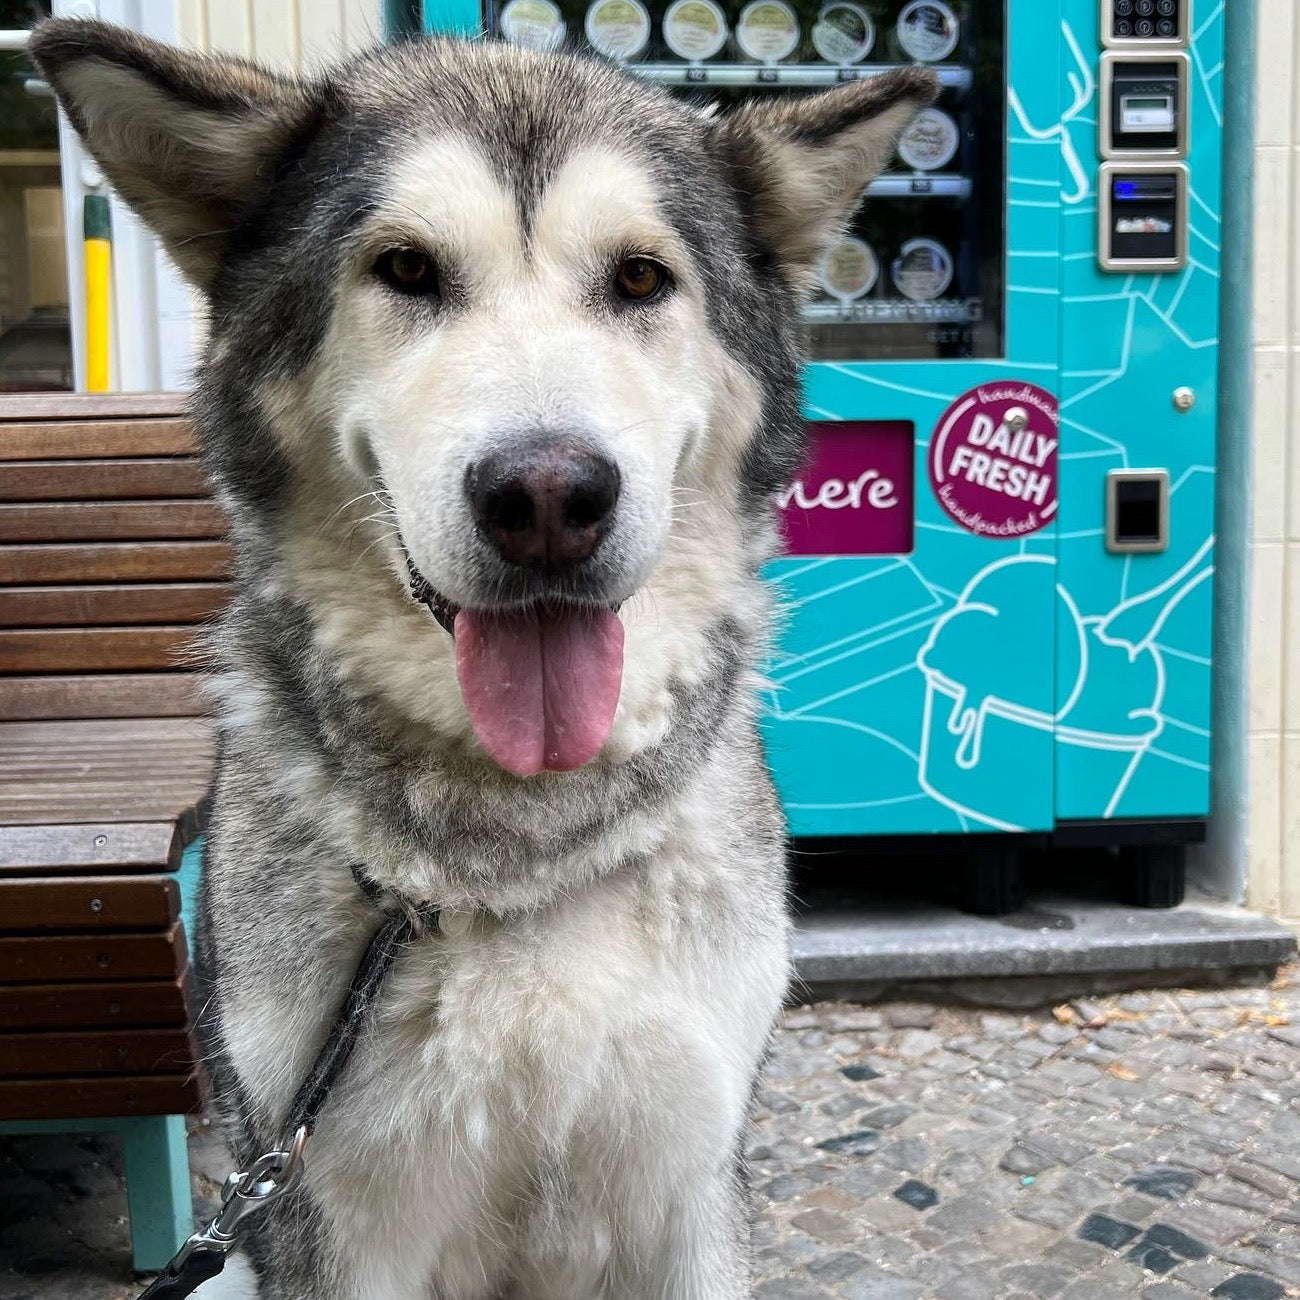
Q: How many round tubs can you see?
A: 9